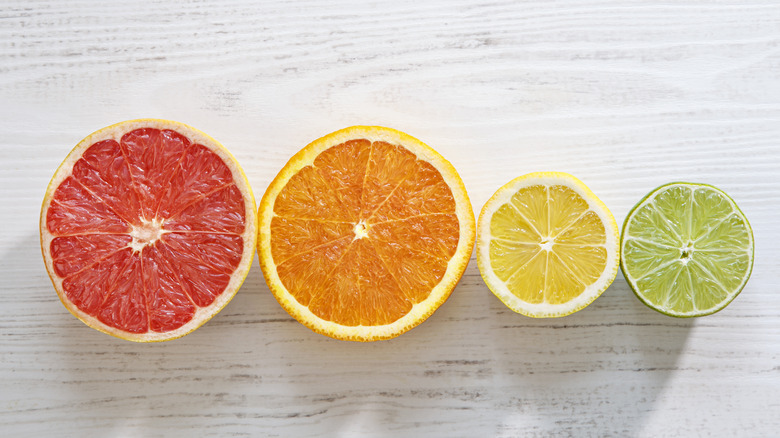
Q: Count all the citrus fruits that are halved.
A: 4